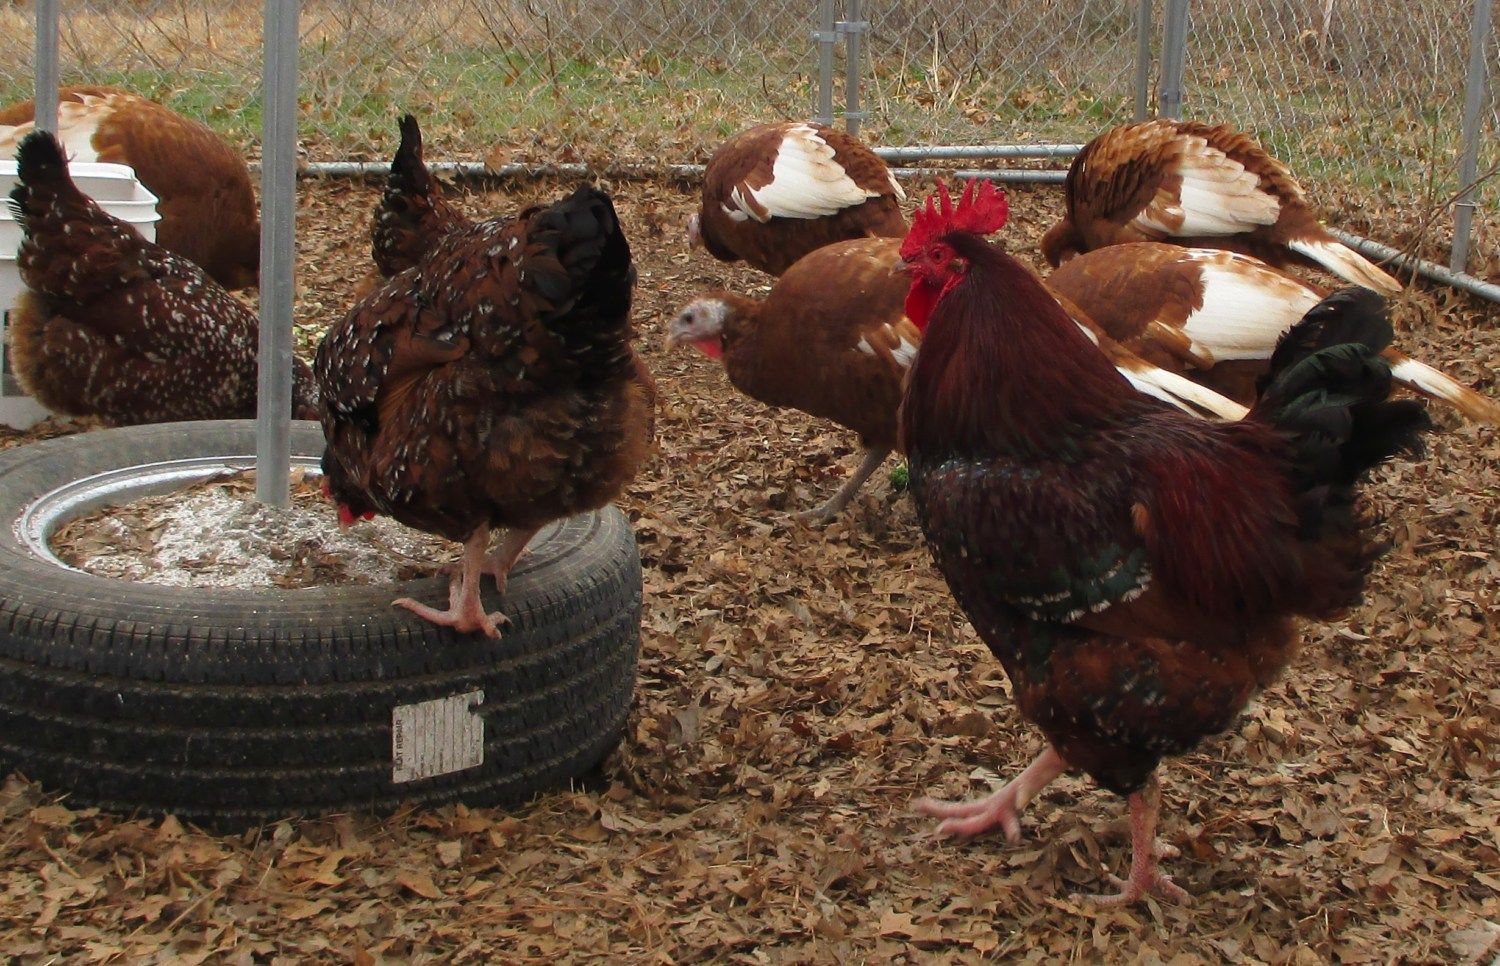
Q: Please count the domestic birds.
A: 9